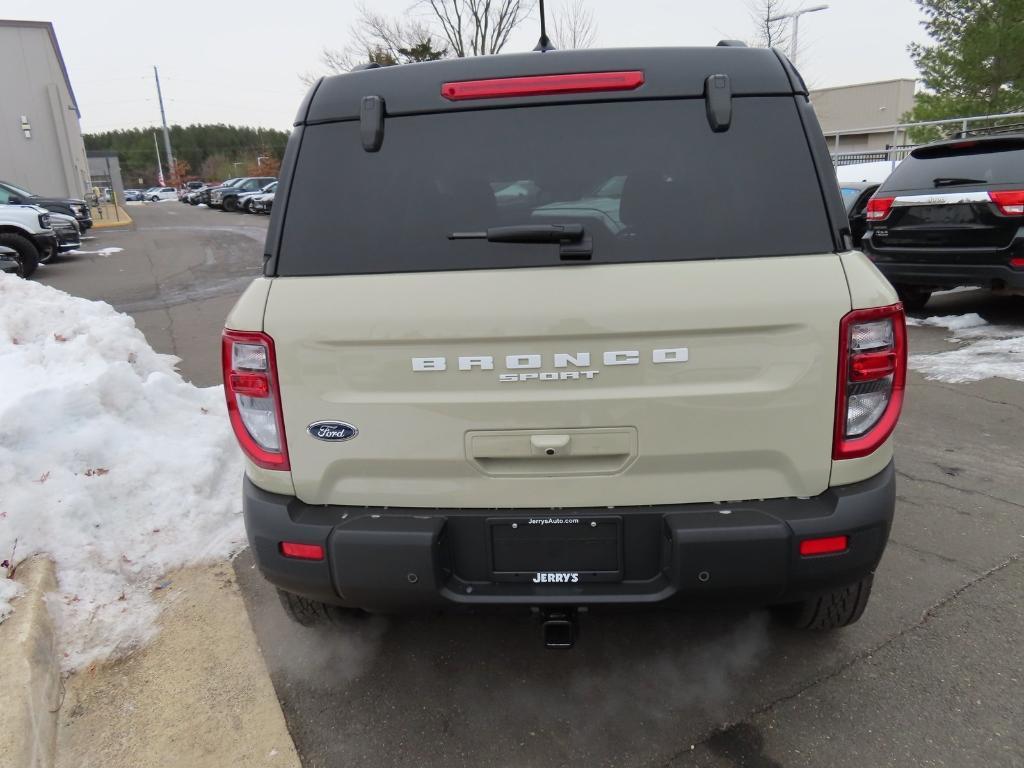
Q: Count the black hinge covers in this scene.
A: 2